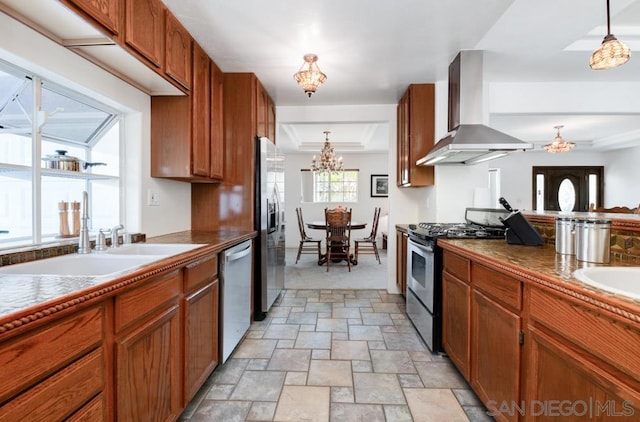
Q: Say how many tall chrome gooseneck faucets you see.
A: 1